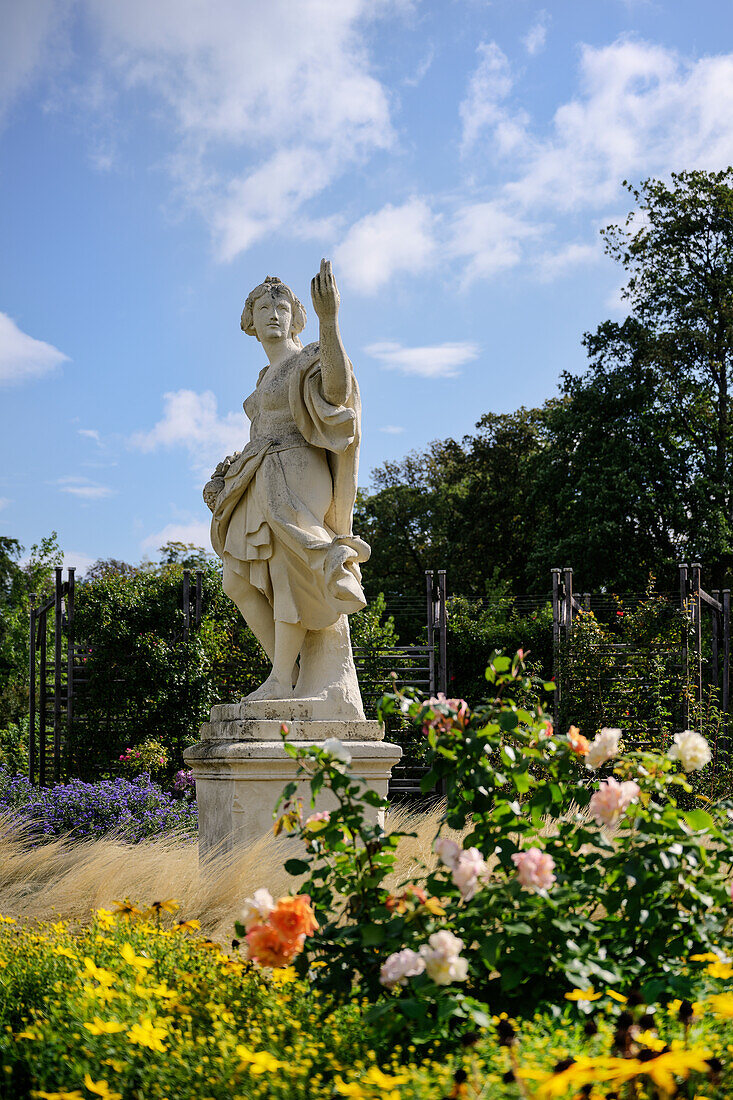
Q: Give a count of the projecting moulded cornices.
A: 1